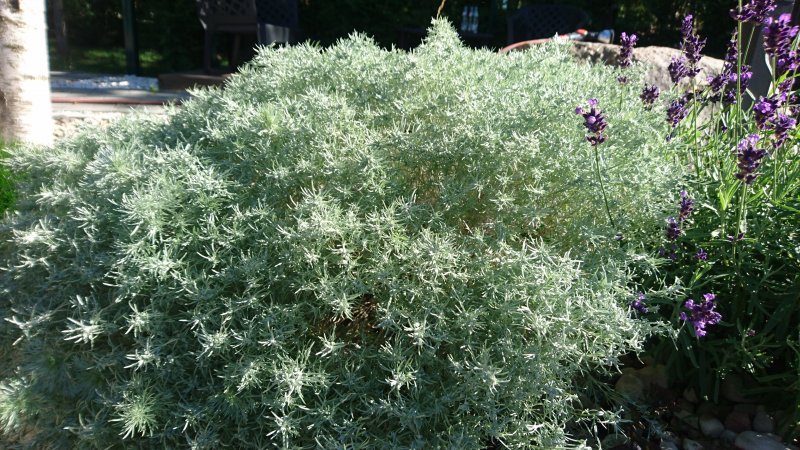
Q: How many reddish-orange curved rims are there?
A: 1